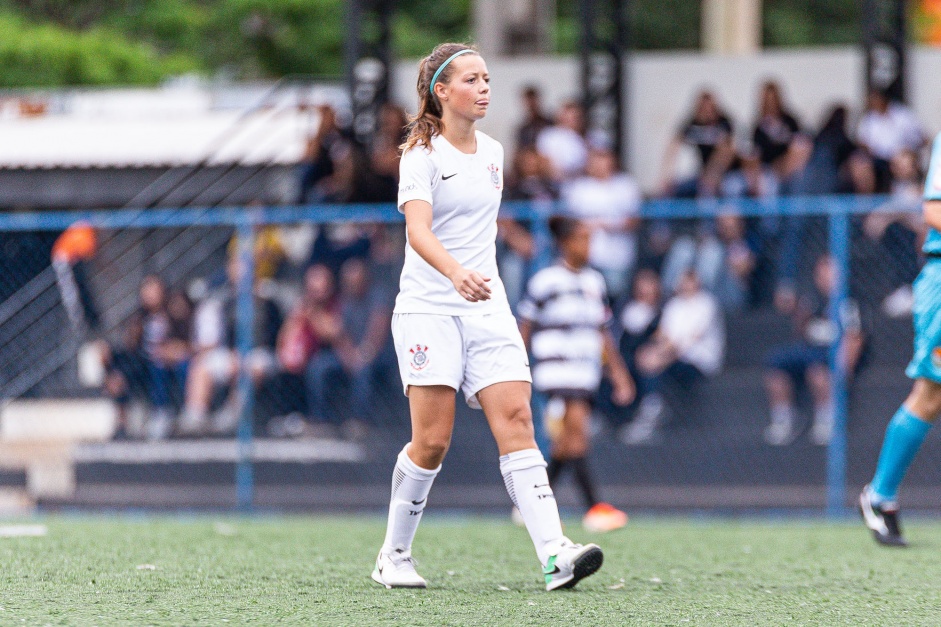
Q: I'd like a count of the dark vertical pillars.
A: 3